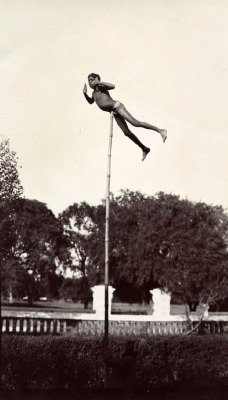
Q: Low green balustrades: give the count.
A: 0